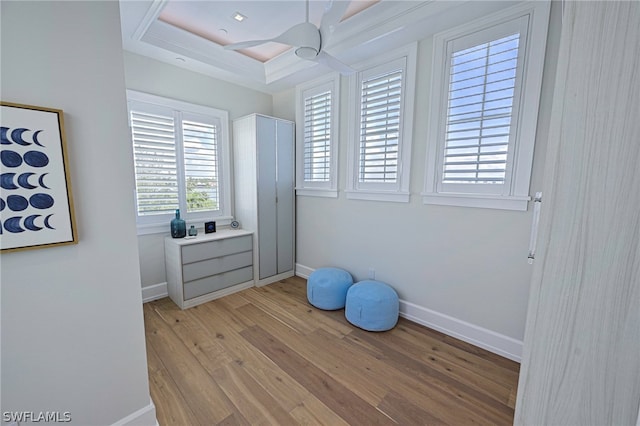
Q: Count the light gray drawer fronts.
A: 3